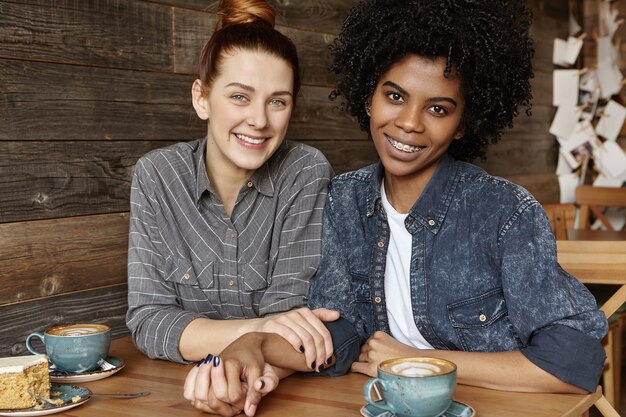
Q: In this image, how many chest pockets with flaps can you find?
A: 4